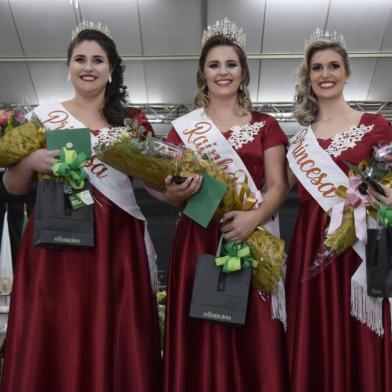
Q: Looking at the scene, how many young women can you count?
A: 3